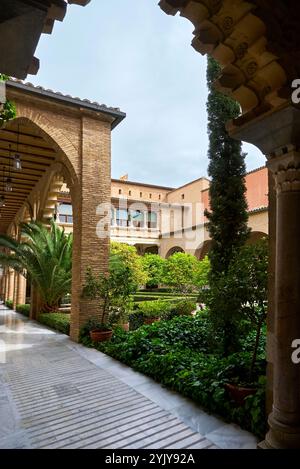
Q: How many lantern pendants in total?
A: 3